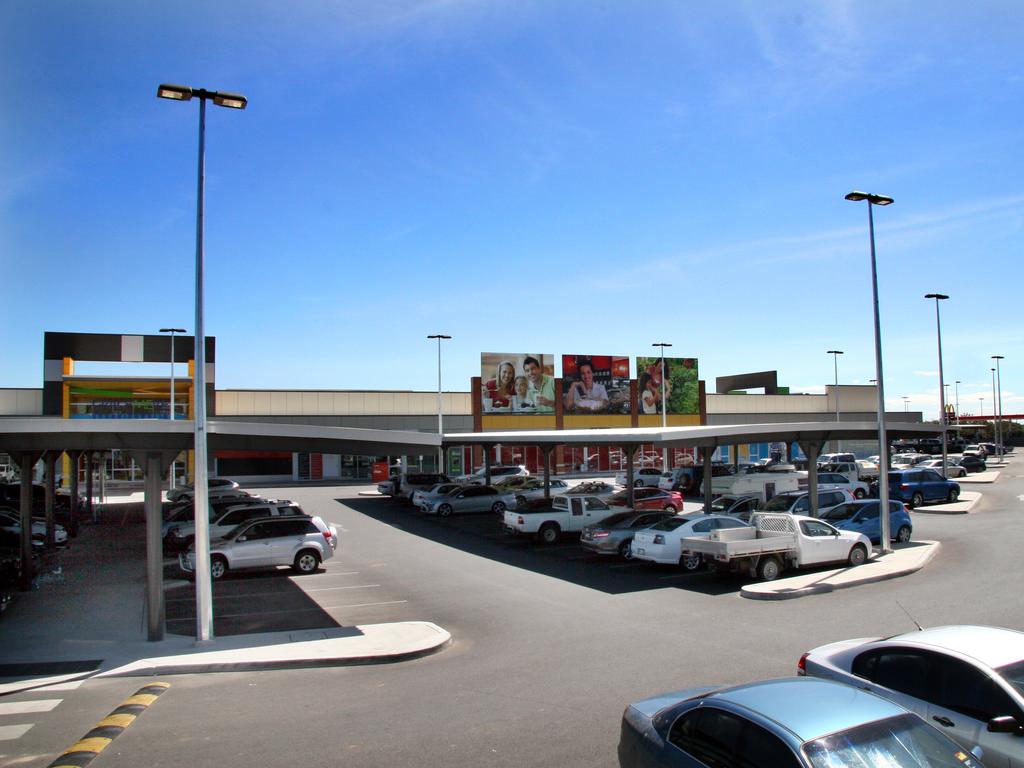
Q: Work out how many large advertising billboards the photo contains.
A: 3